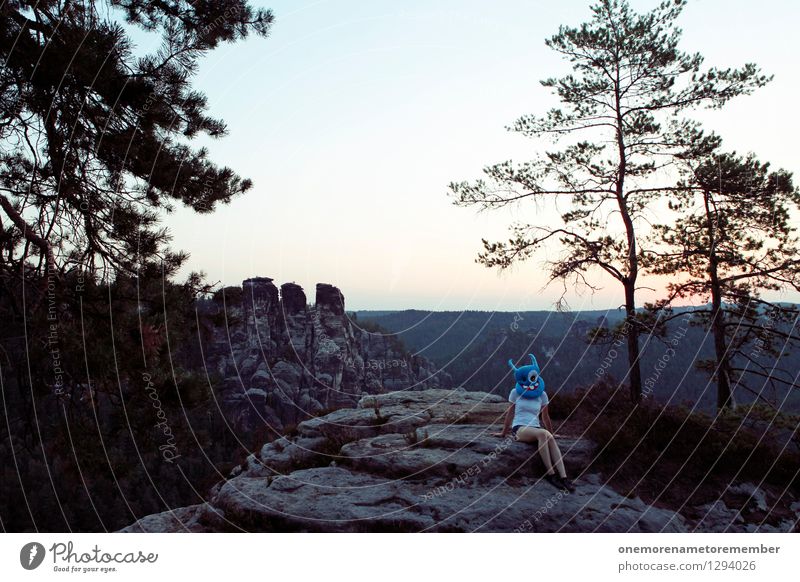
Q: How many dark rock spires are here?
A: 3